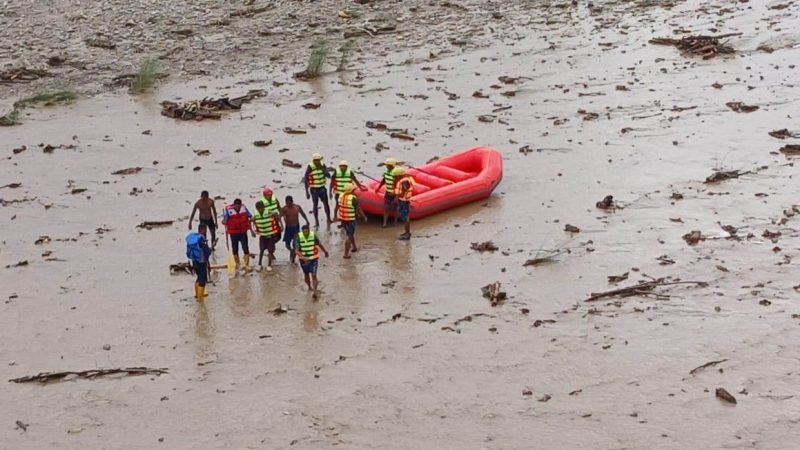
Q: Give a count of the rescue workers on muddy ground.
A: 12